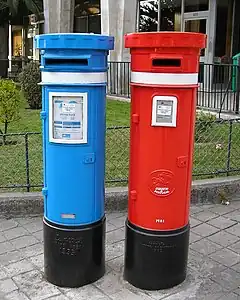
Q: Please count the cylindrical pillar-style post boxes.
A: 2